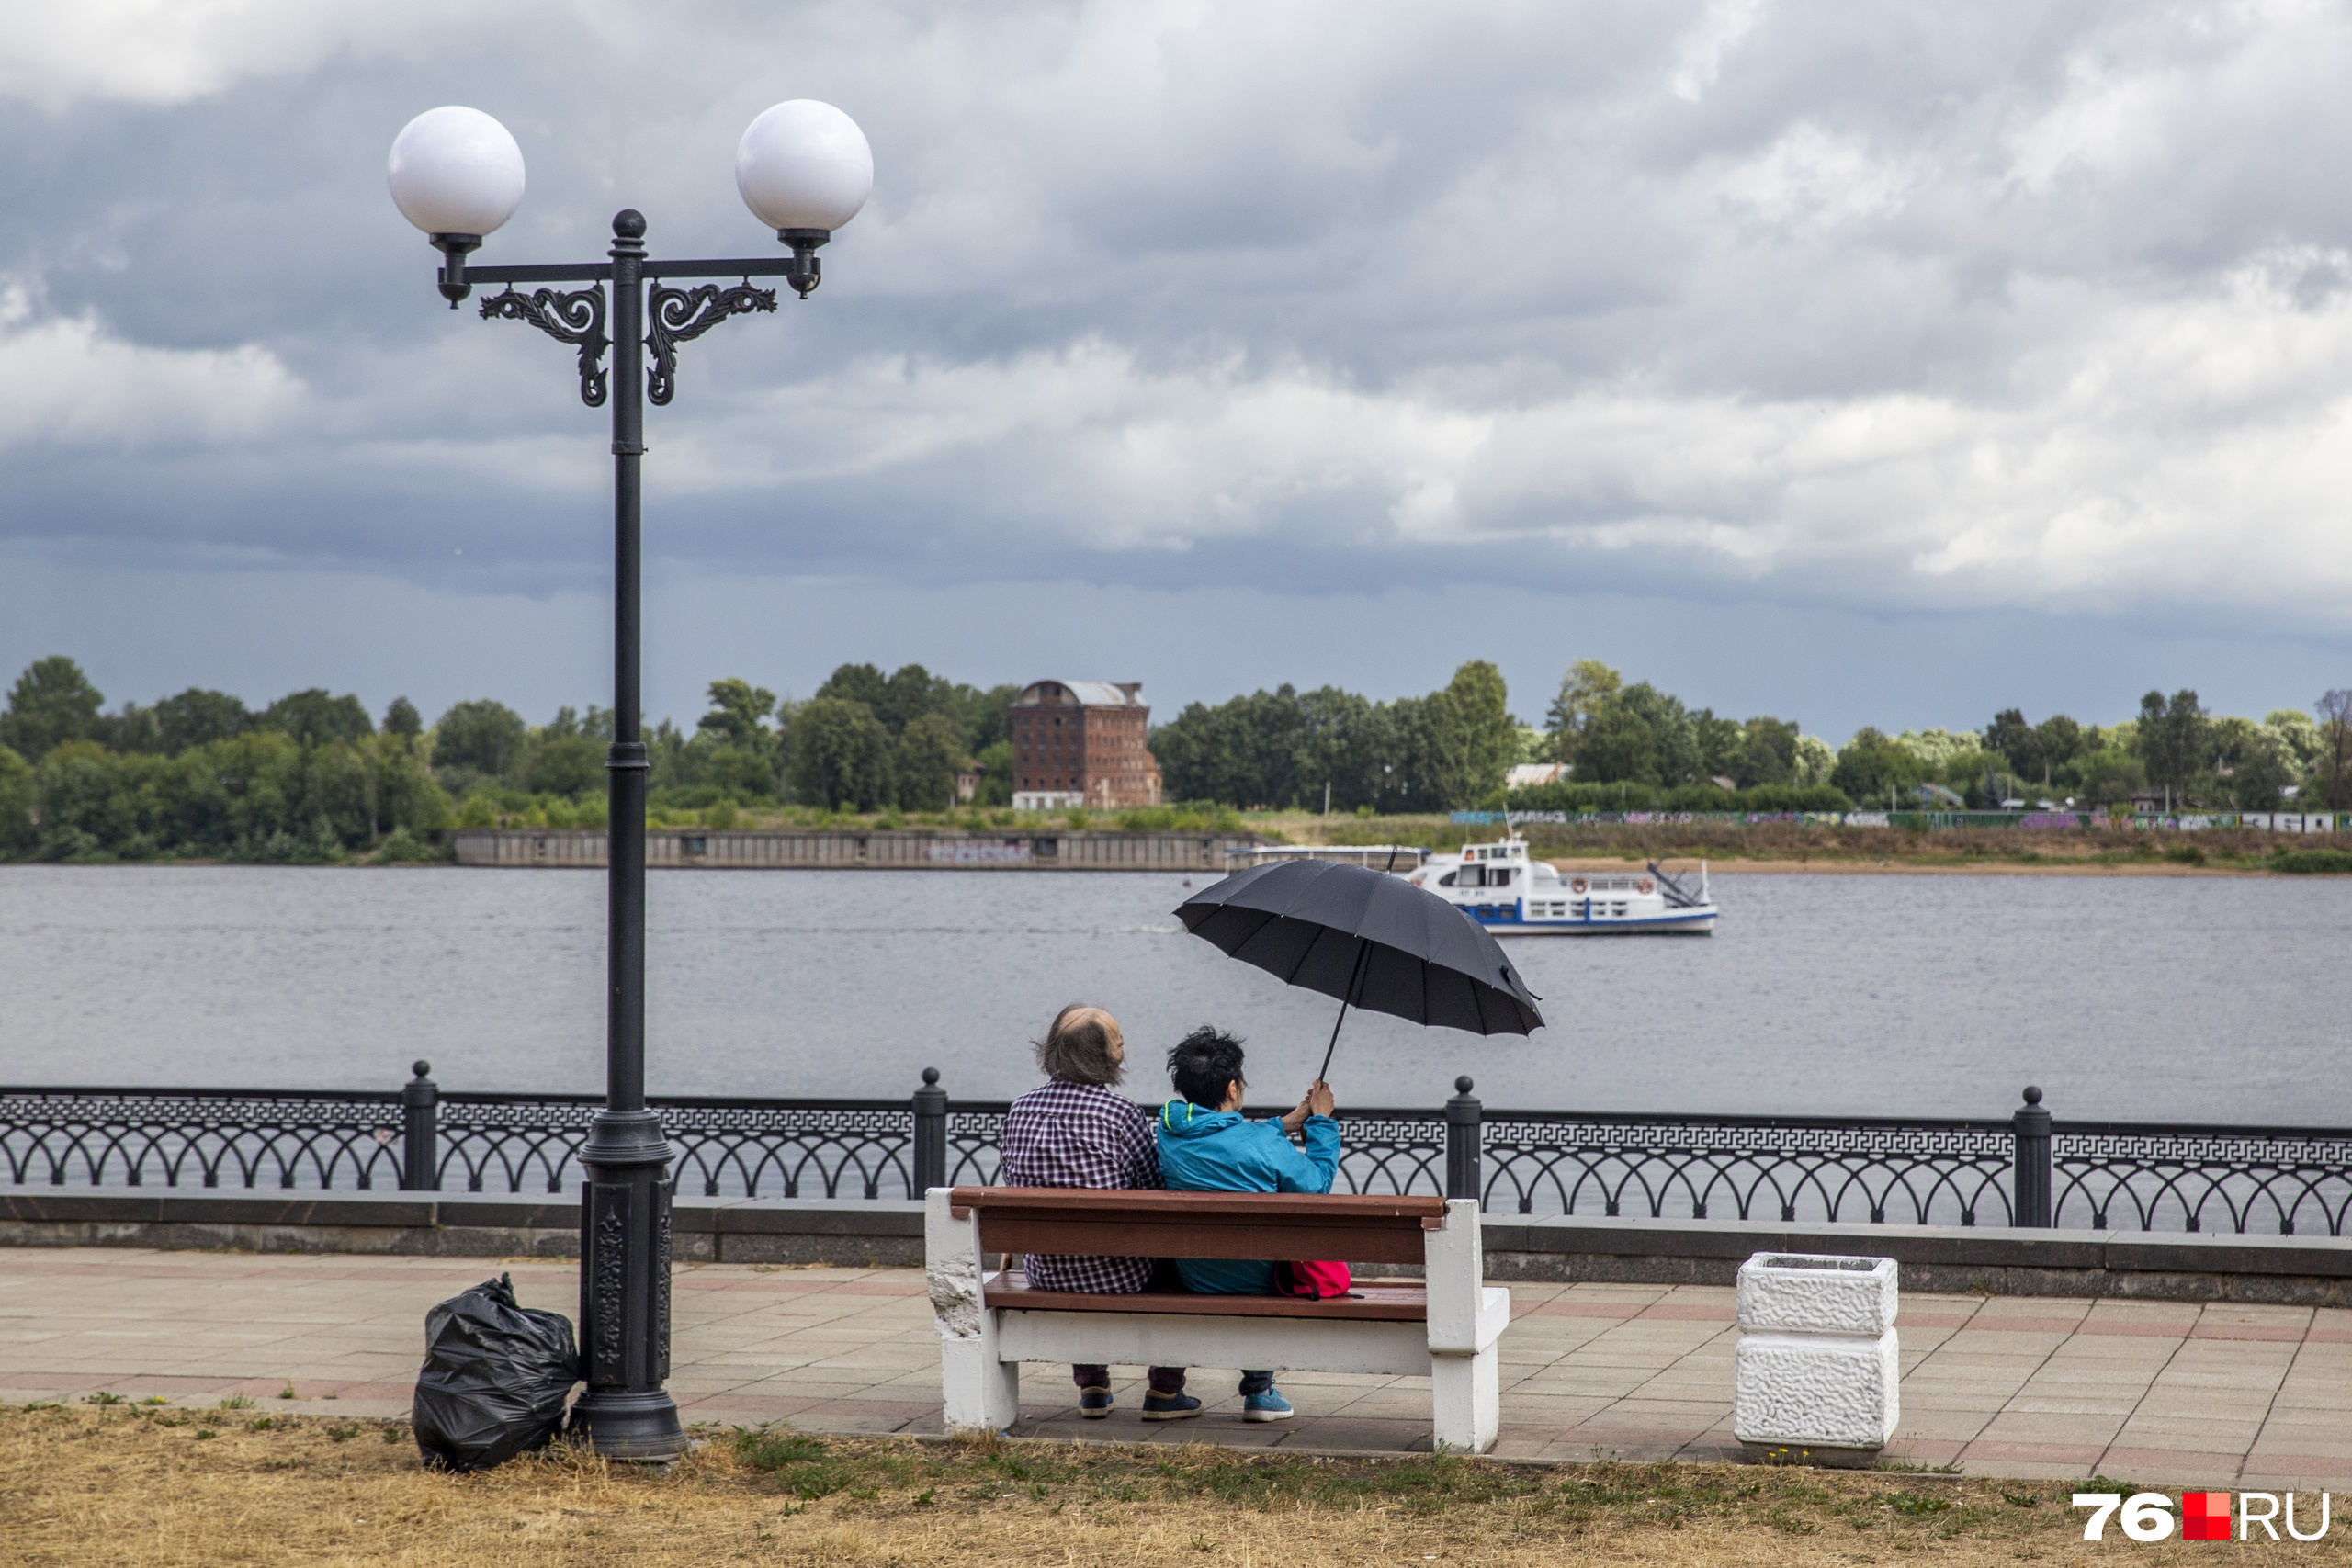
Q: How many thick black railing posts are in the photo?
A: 4